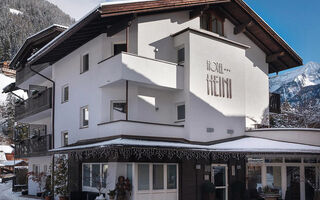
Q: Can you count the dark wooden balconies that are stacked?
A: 3